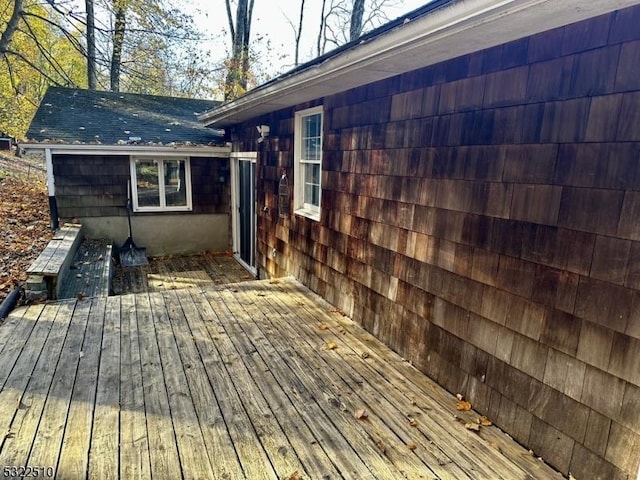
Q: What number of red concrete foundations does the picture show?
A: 0